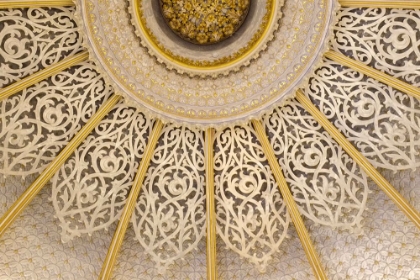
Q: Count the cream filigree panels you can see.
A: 8